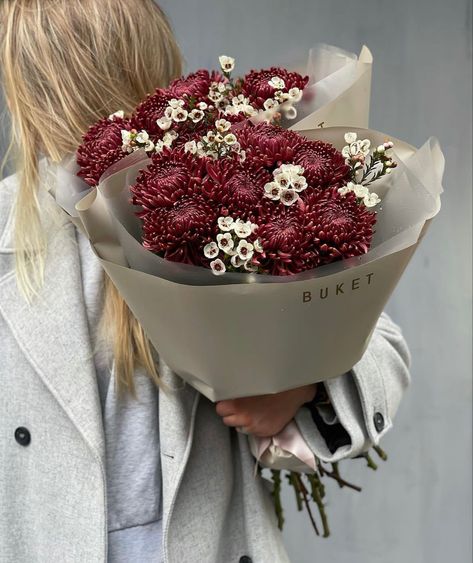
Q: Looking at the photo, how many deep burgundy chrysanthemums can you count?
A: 11